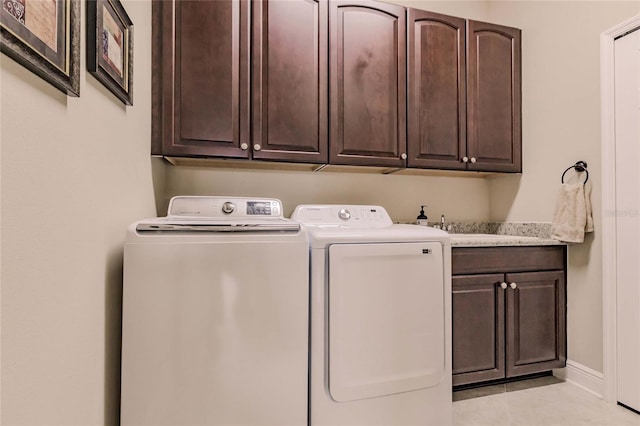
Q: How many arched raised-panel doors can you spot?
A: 5